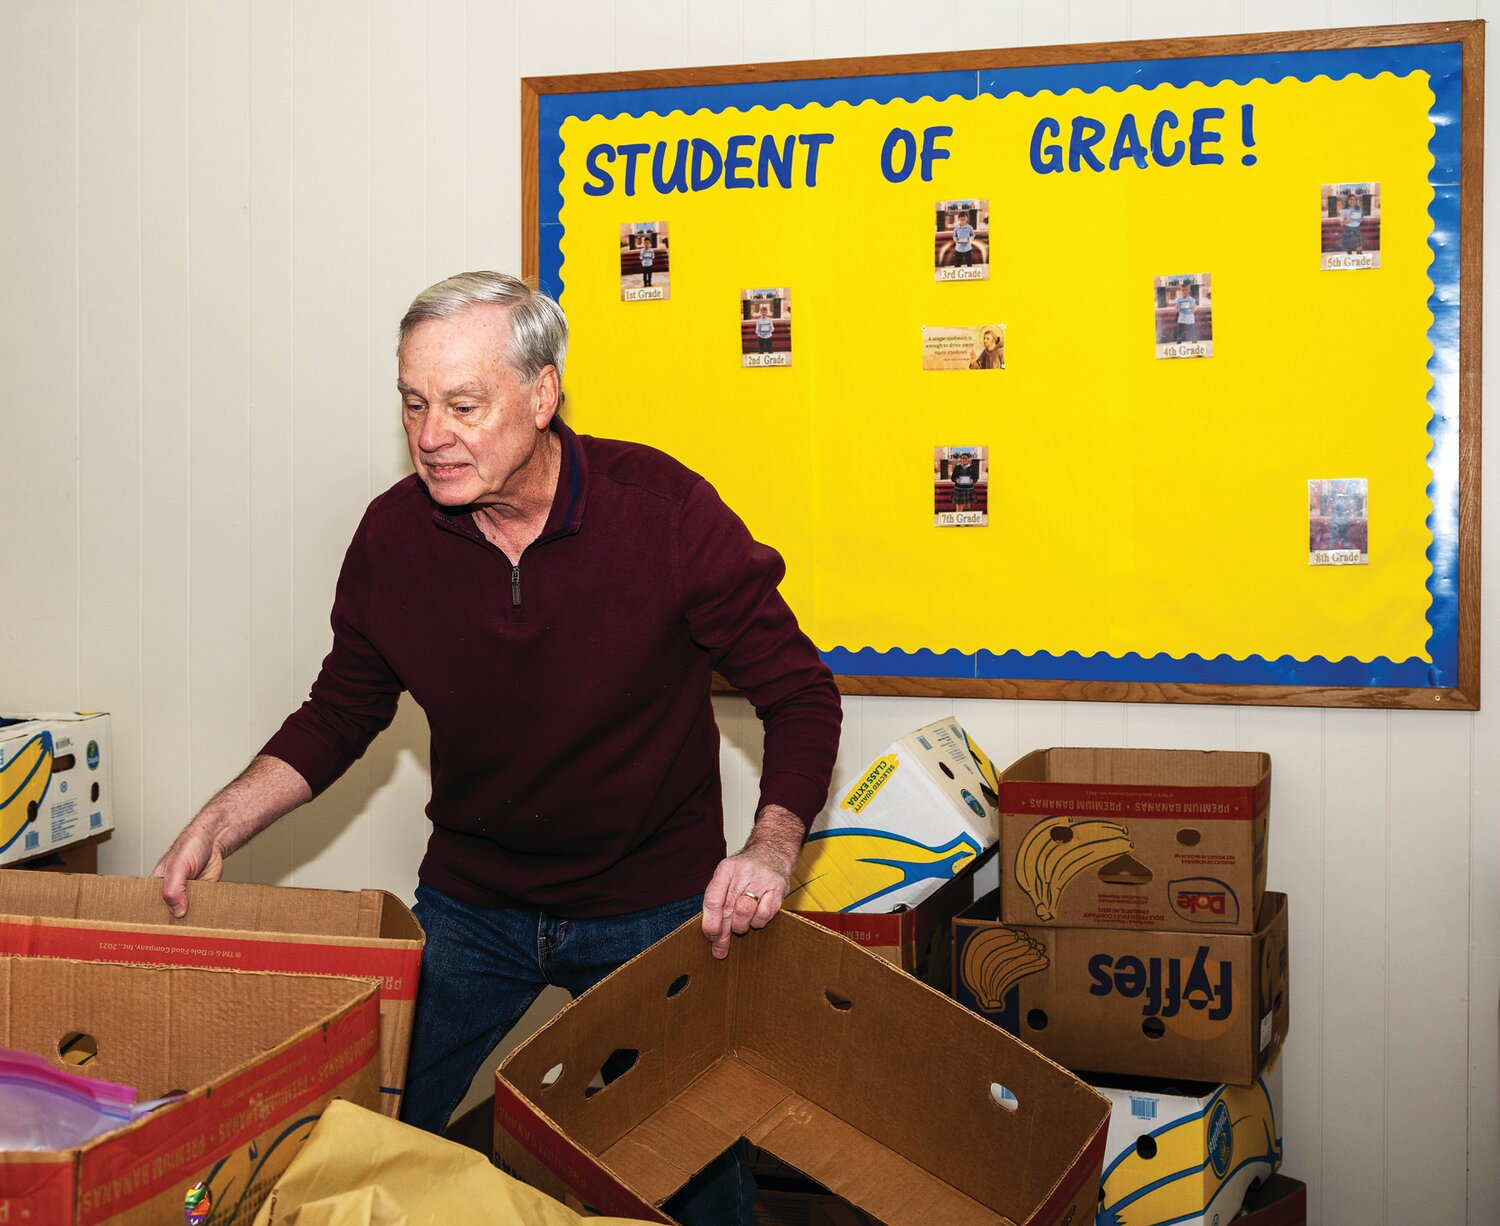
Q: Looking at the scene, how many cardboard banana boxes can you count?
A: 11